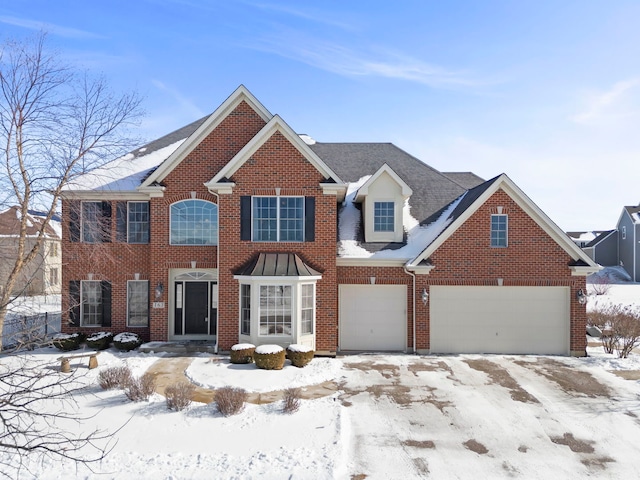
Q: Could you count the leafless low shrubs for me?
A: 5